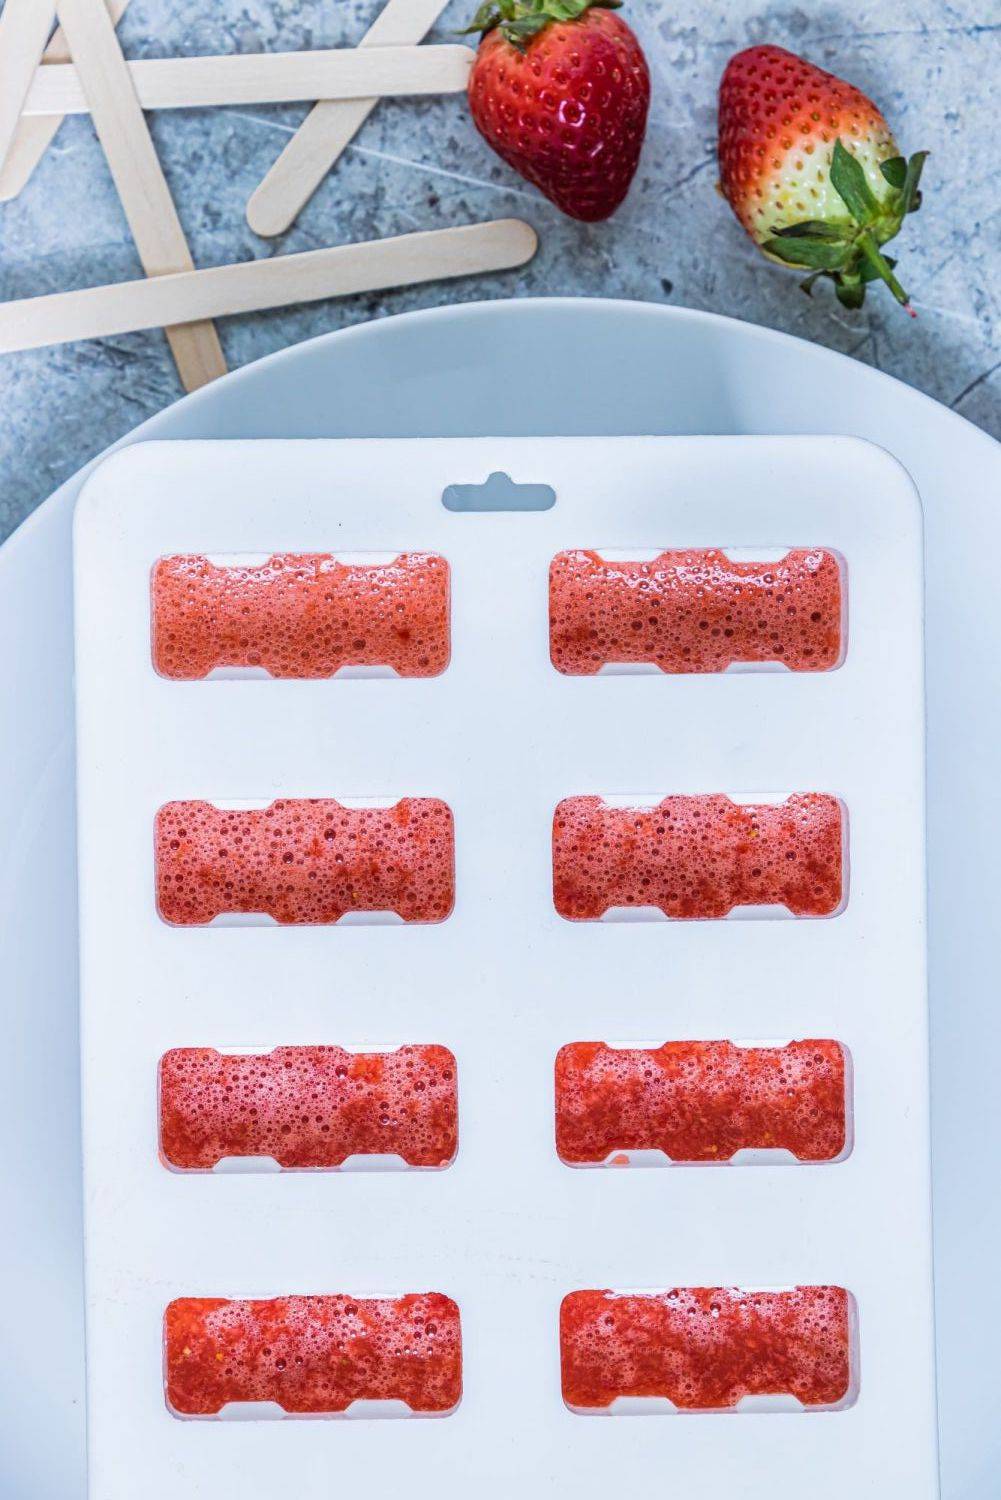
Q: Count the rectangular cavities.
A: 8